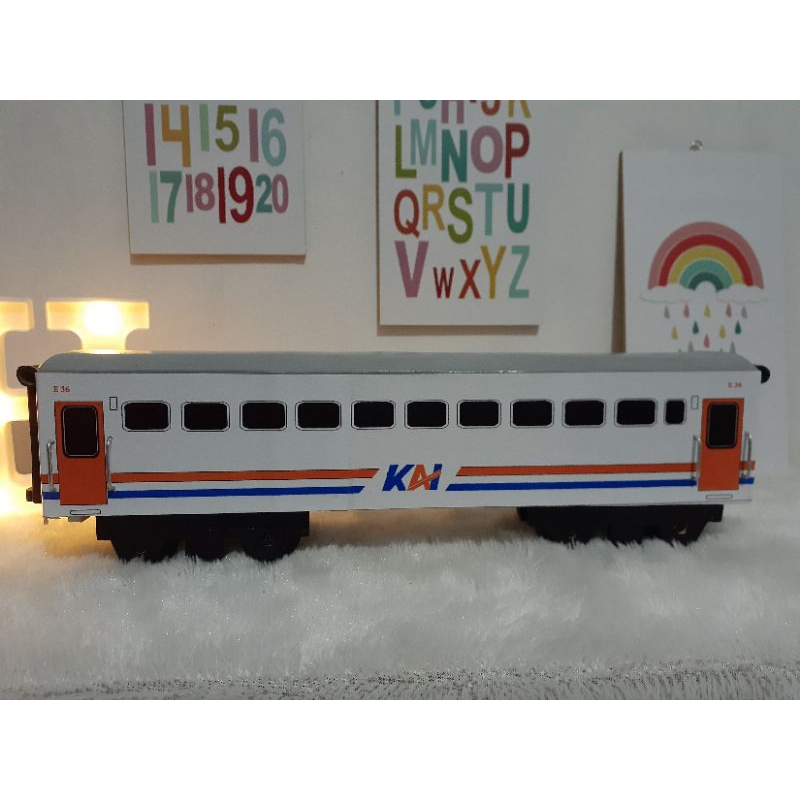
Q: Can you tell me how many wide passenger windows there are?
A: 10